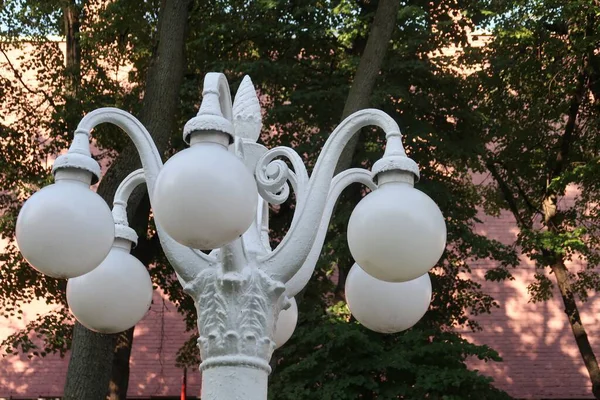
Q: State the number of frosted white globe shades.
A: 6